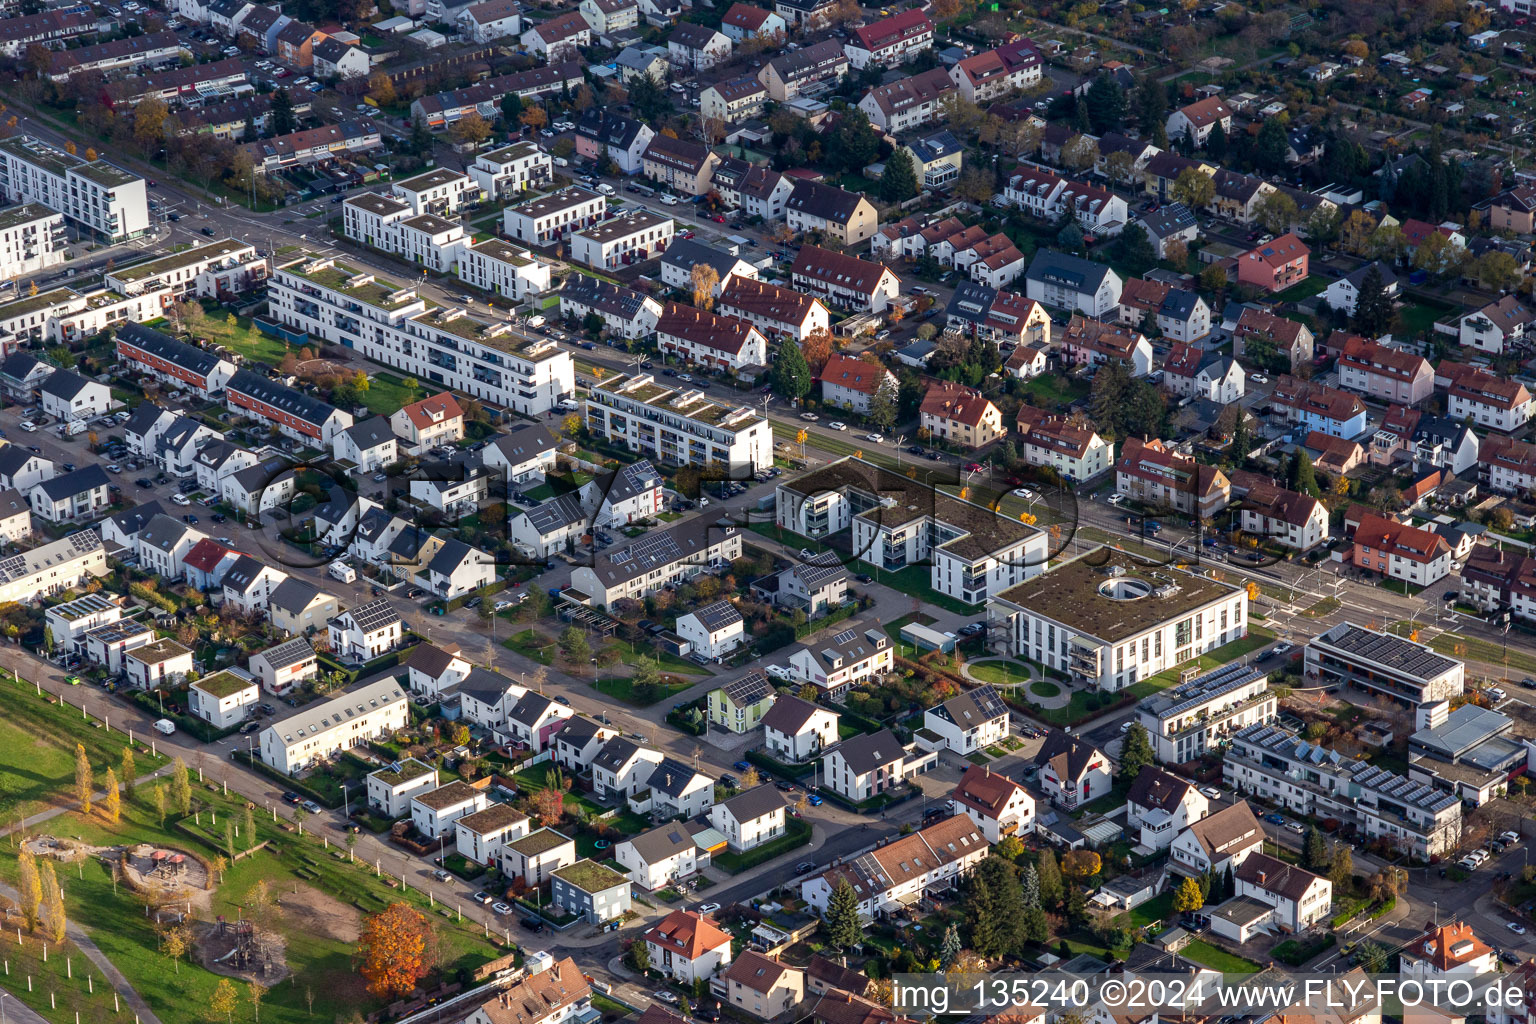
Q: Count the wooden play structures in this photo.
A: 2